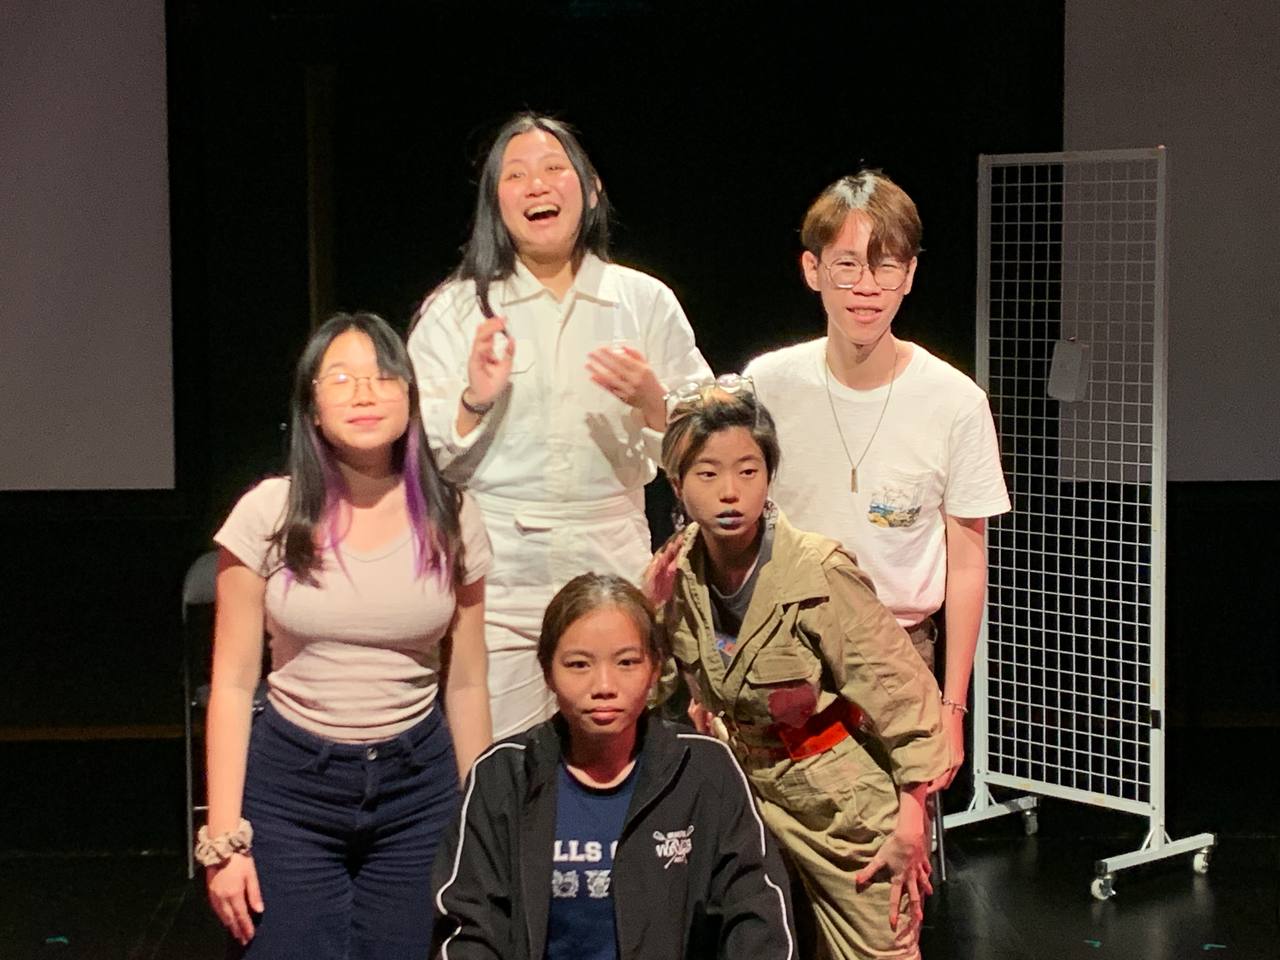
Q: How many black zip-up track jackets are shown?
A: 1